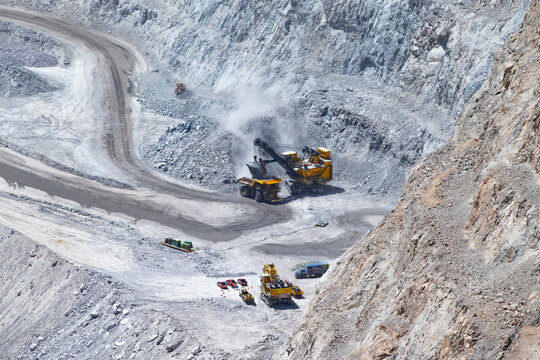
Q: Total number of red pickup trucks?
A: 3